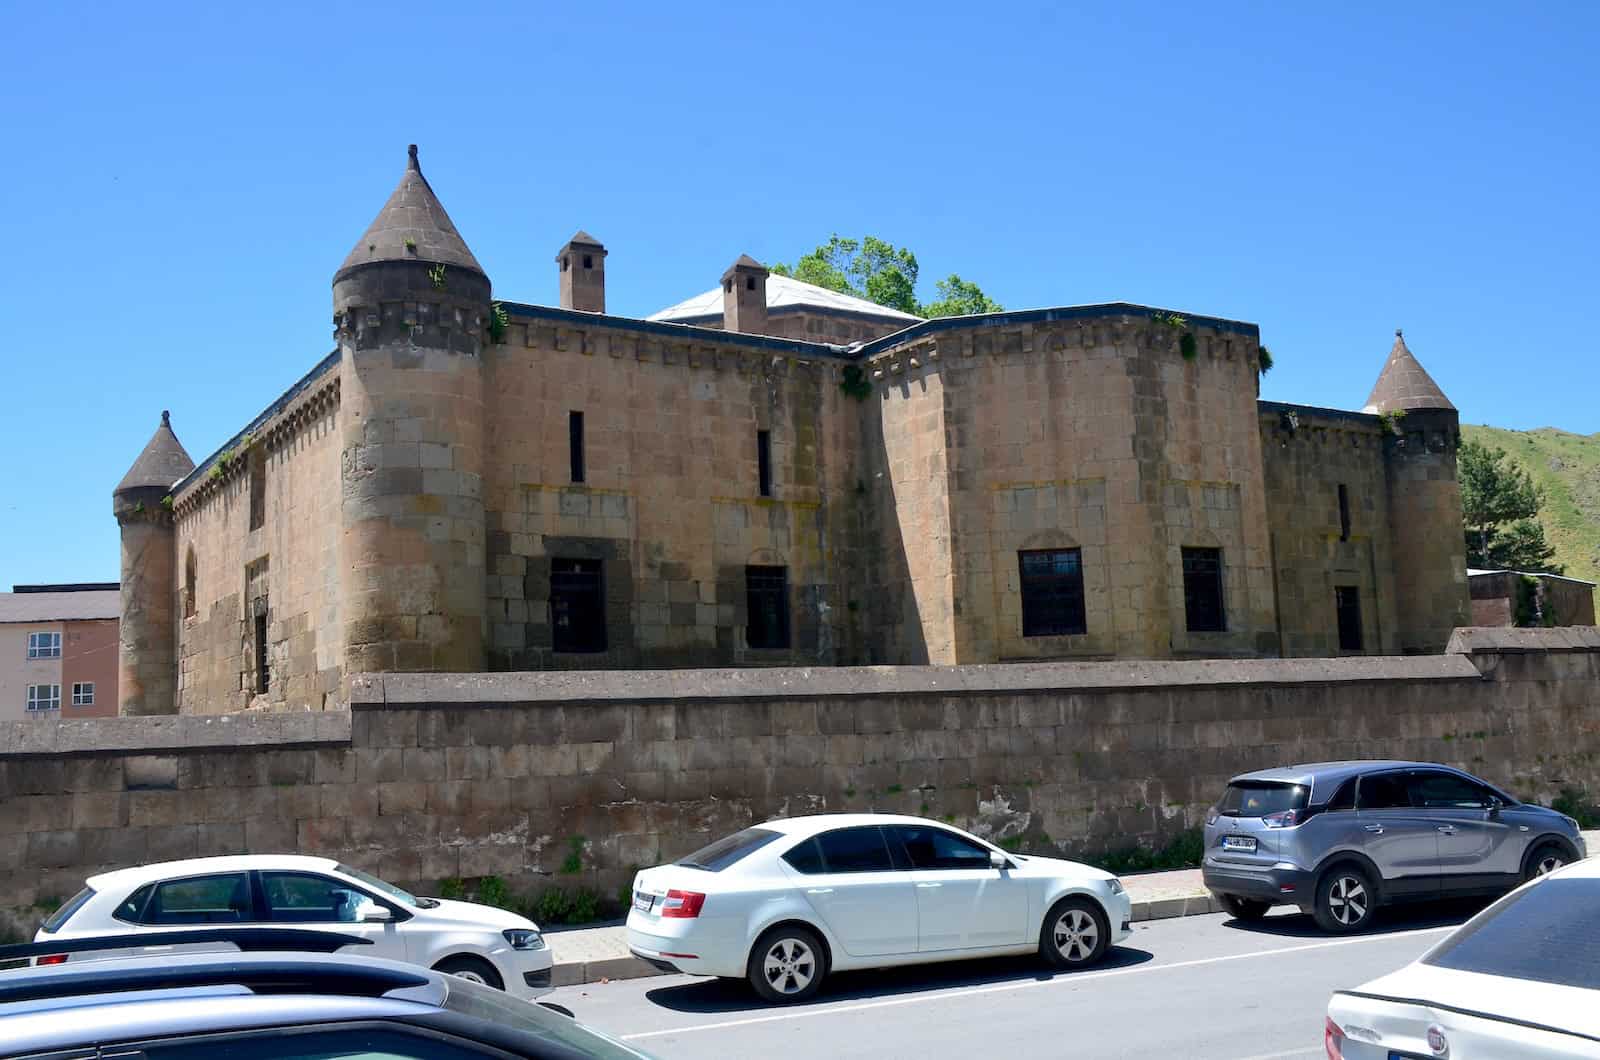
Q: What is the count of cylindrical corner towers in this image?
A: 3